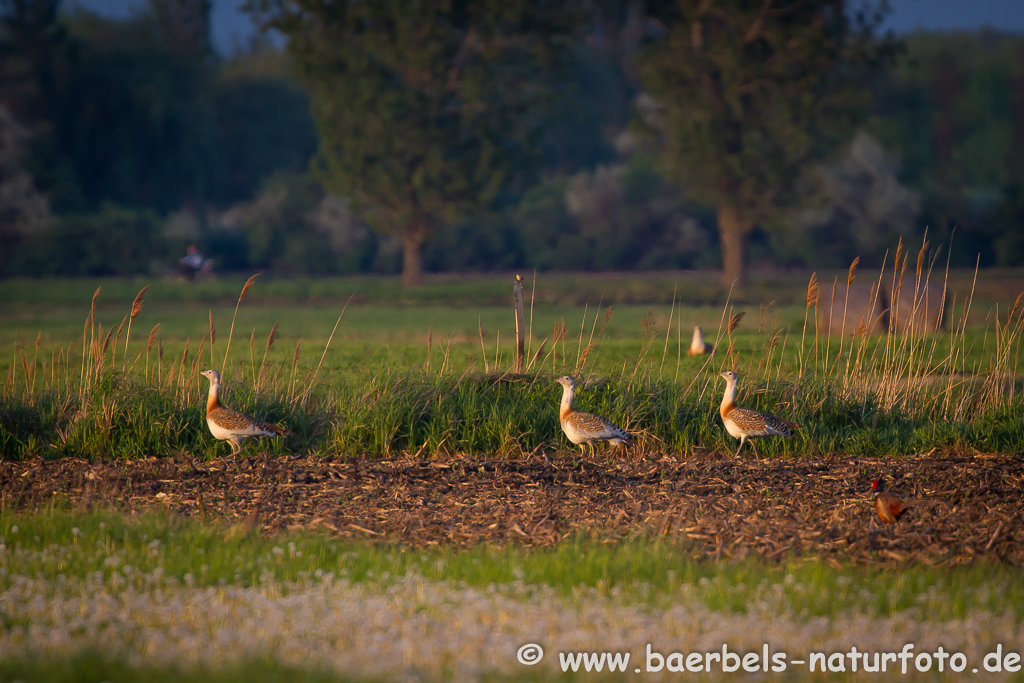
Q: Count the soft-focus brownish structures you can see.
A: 2